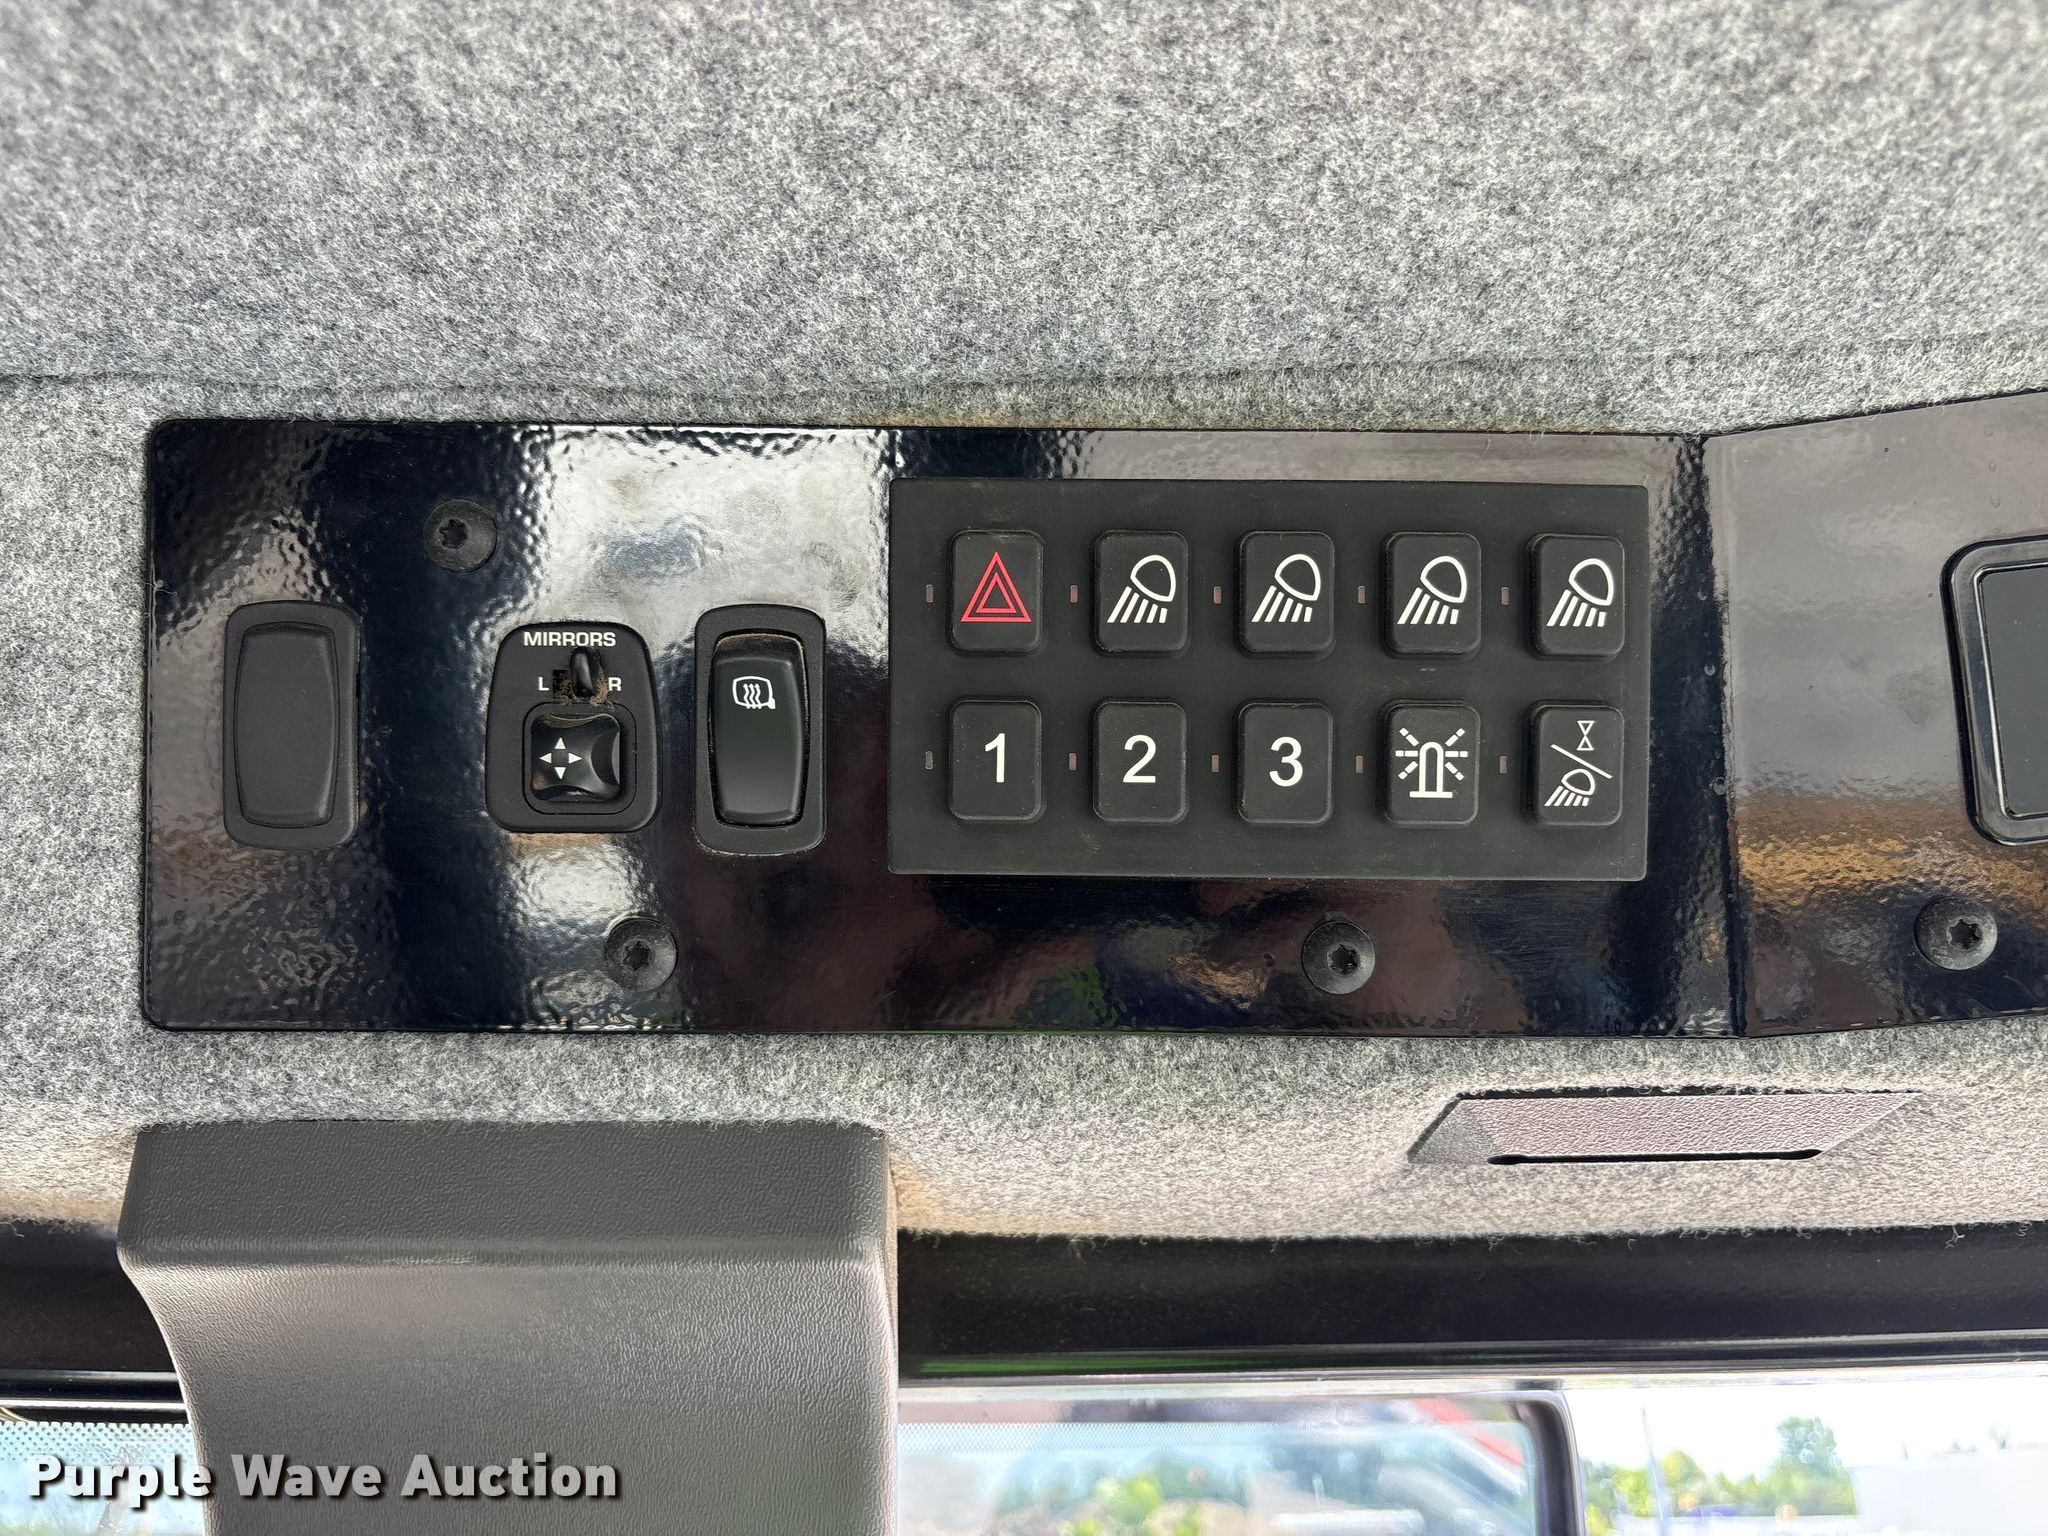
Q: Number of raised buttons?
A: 10